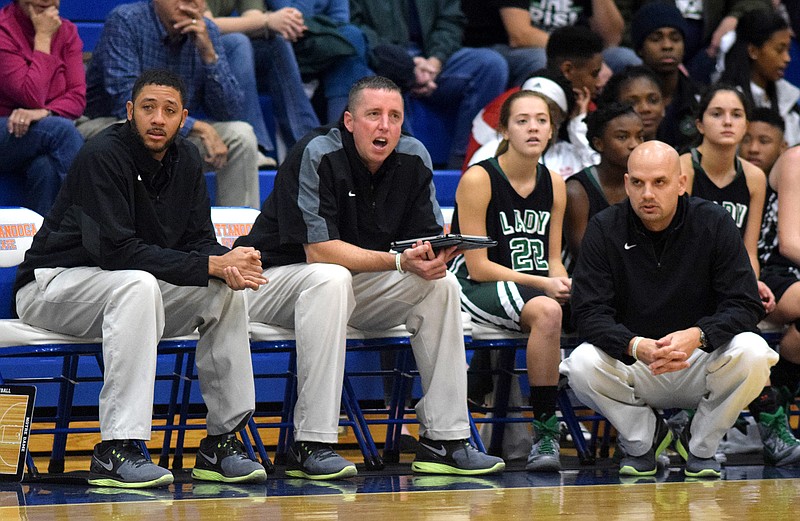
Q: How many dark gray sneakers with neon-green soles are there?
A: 6